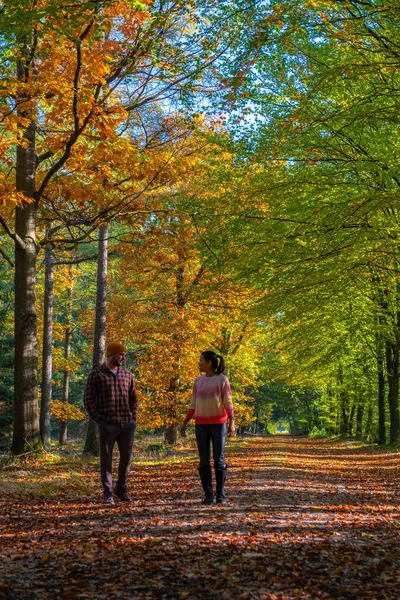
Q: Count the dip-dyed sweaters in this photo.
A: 1